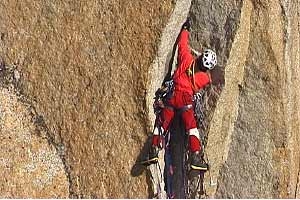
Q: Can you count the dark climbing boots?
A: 2